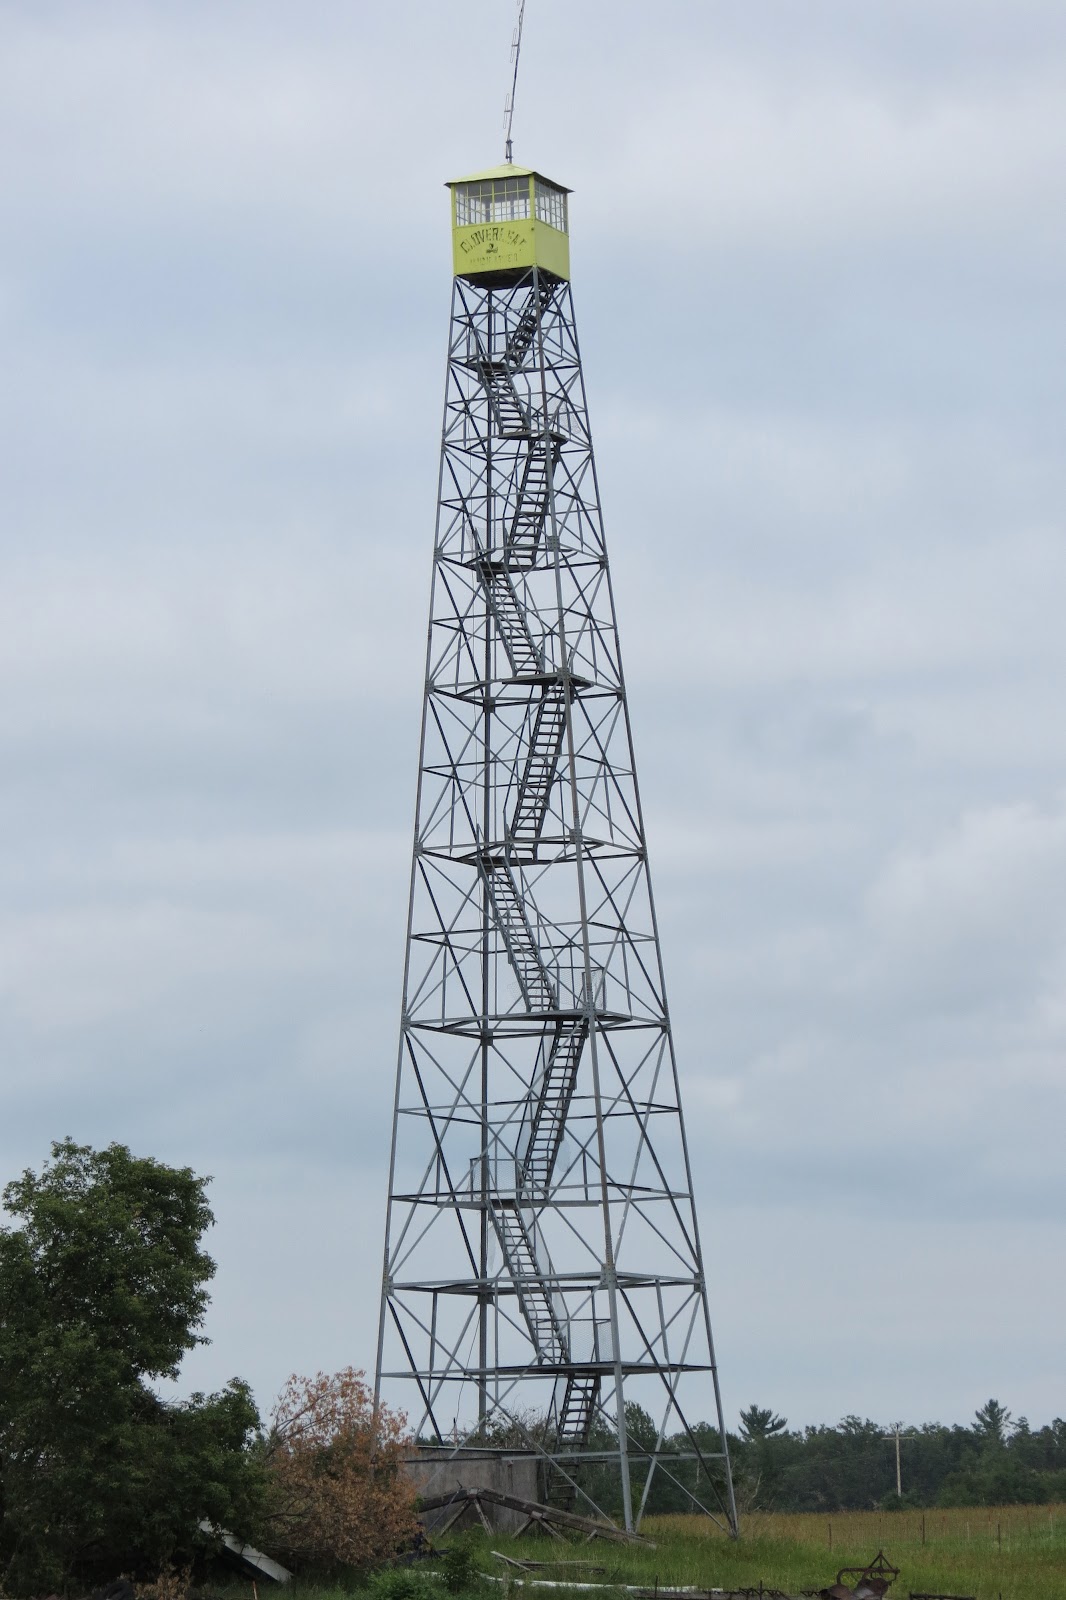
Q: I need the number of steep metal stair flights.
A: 9